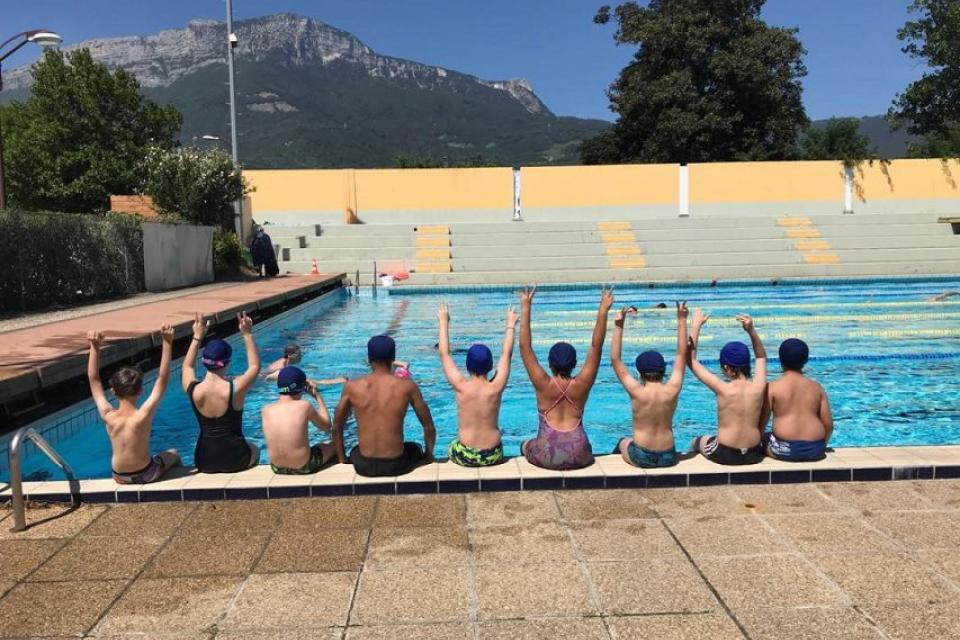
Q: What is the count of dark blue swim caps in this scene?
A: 8